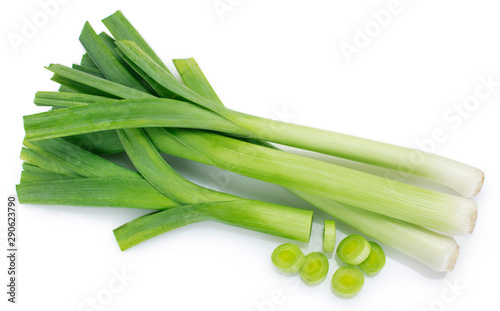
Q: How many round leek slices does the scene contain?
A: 6